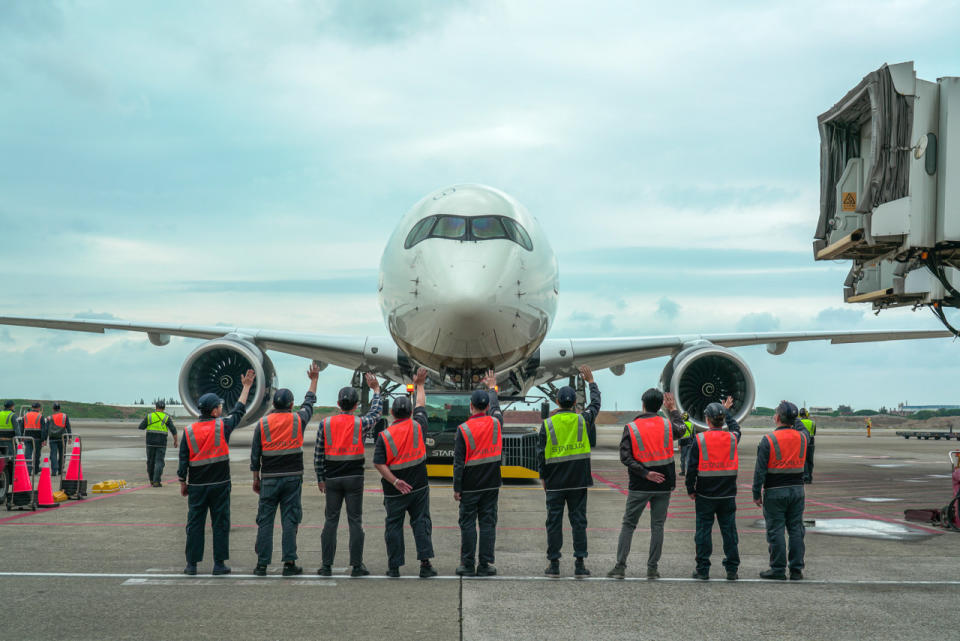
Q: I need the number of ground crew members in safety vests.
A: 15